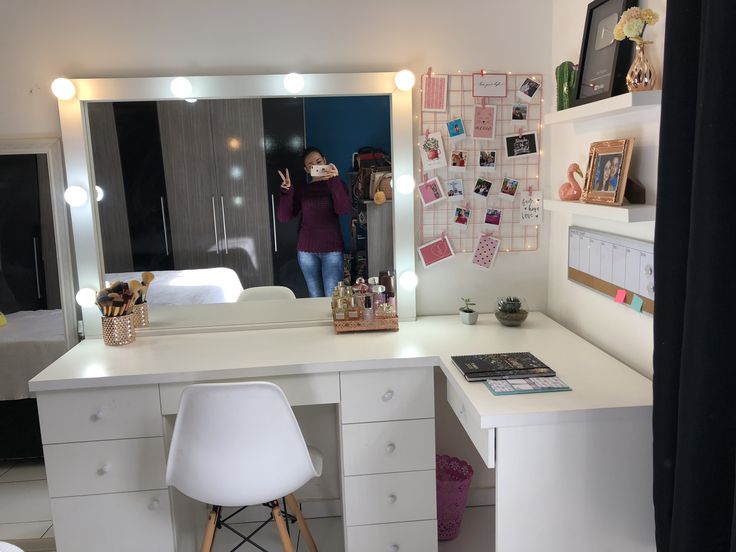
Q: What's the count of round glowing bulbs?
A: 8